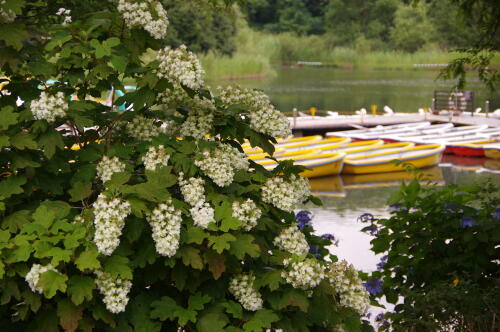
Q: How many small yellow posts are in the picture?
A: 2